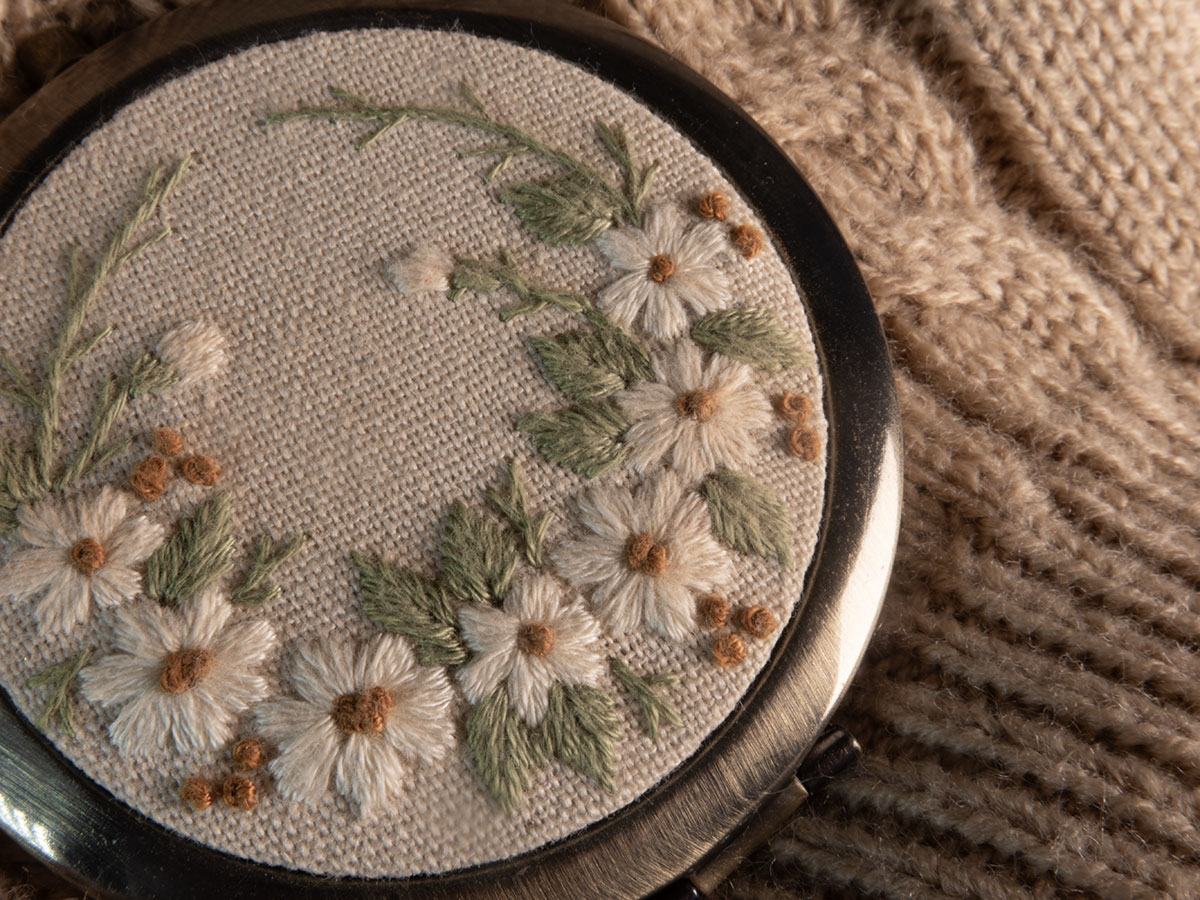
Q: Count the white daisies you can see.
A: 7